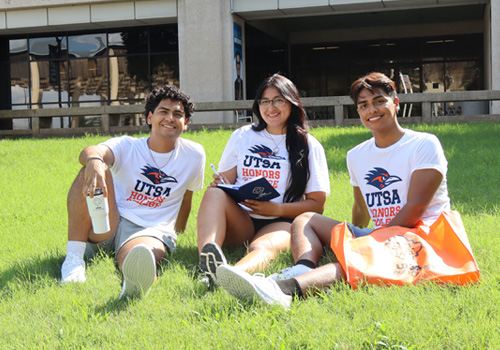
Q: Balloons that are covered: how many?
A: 0